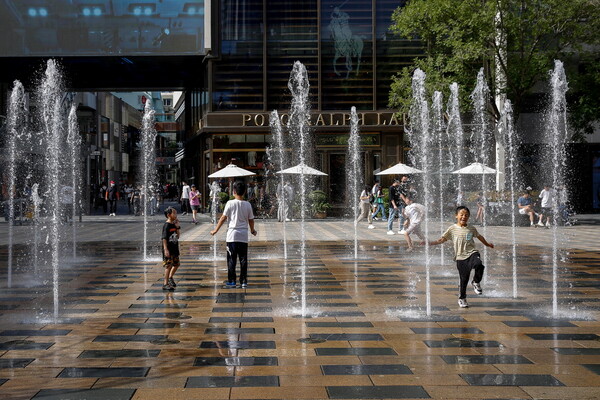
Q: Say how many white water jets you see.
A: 15